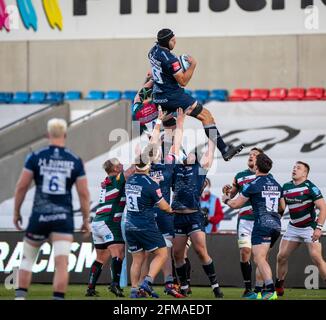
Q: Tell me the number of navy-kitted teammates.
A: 6